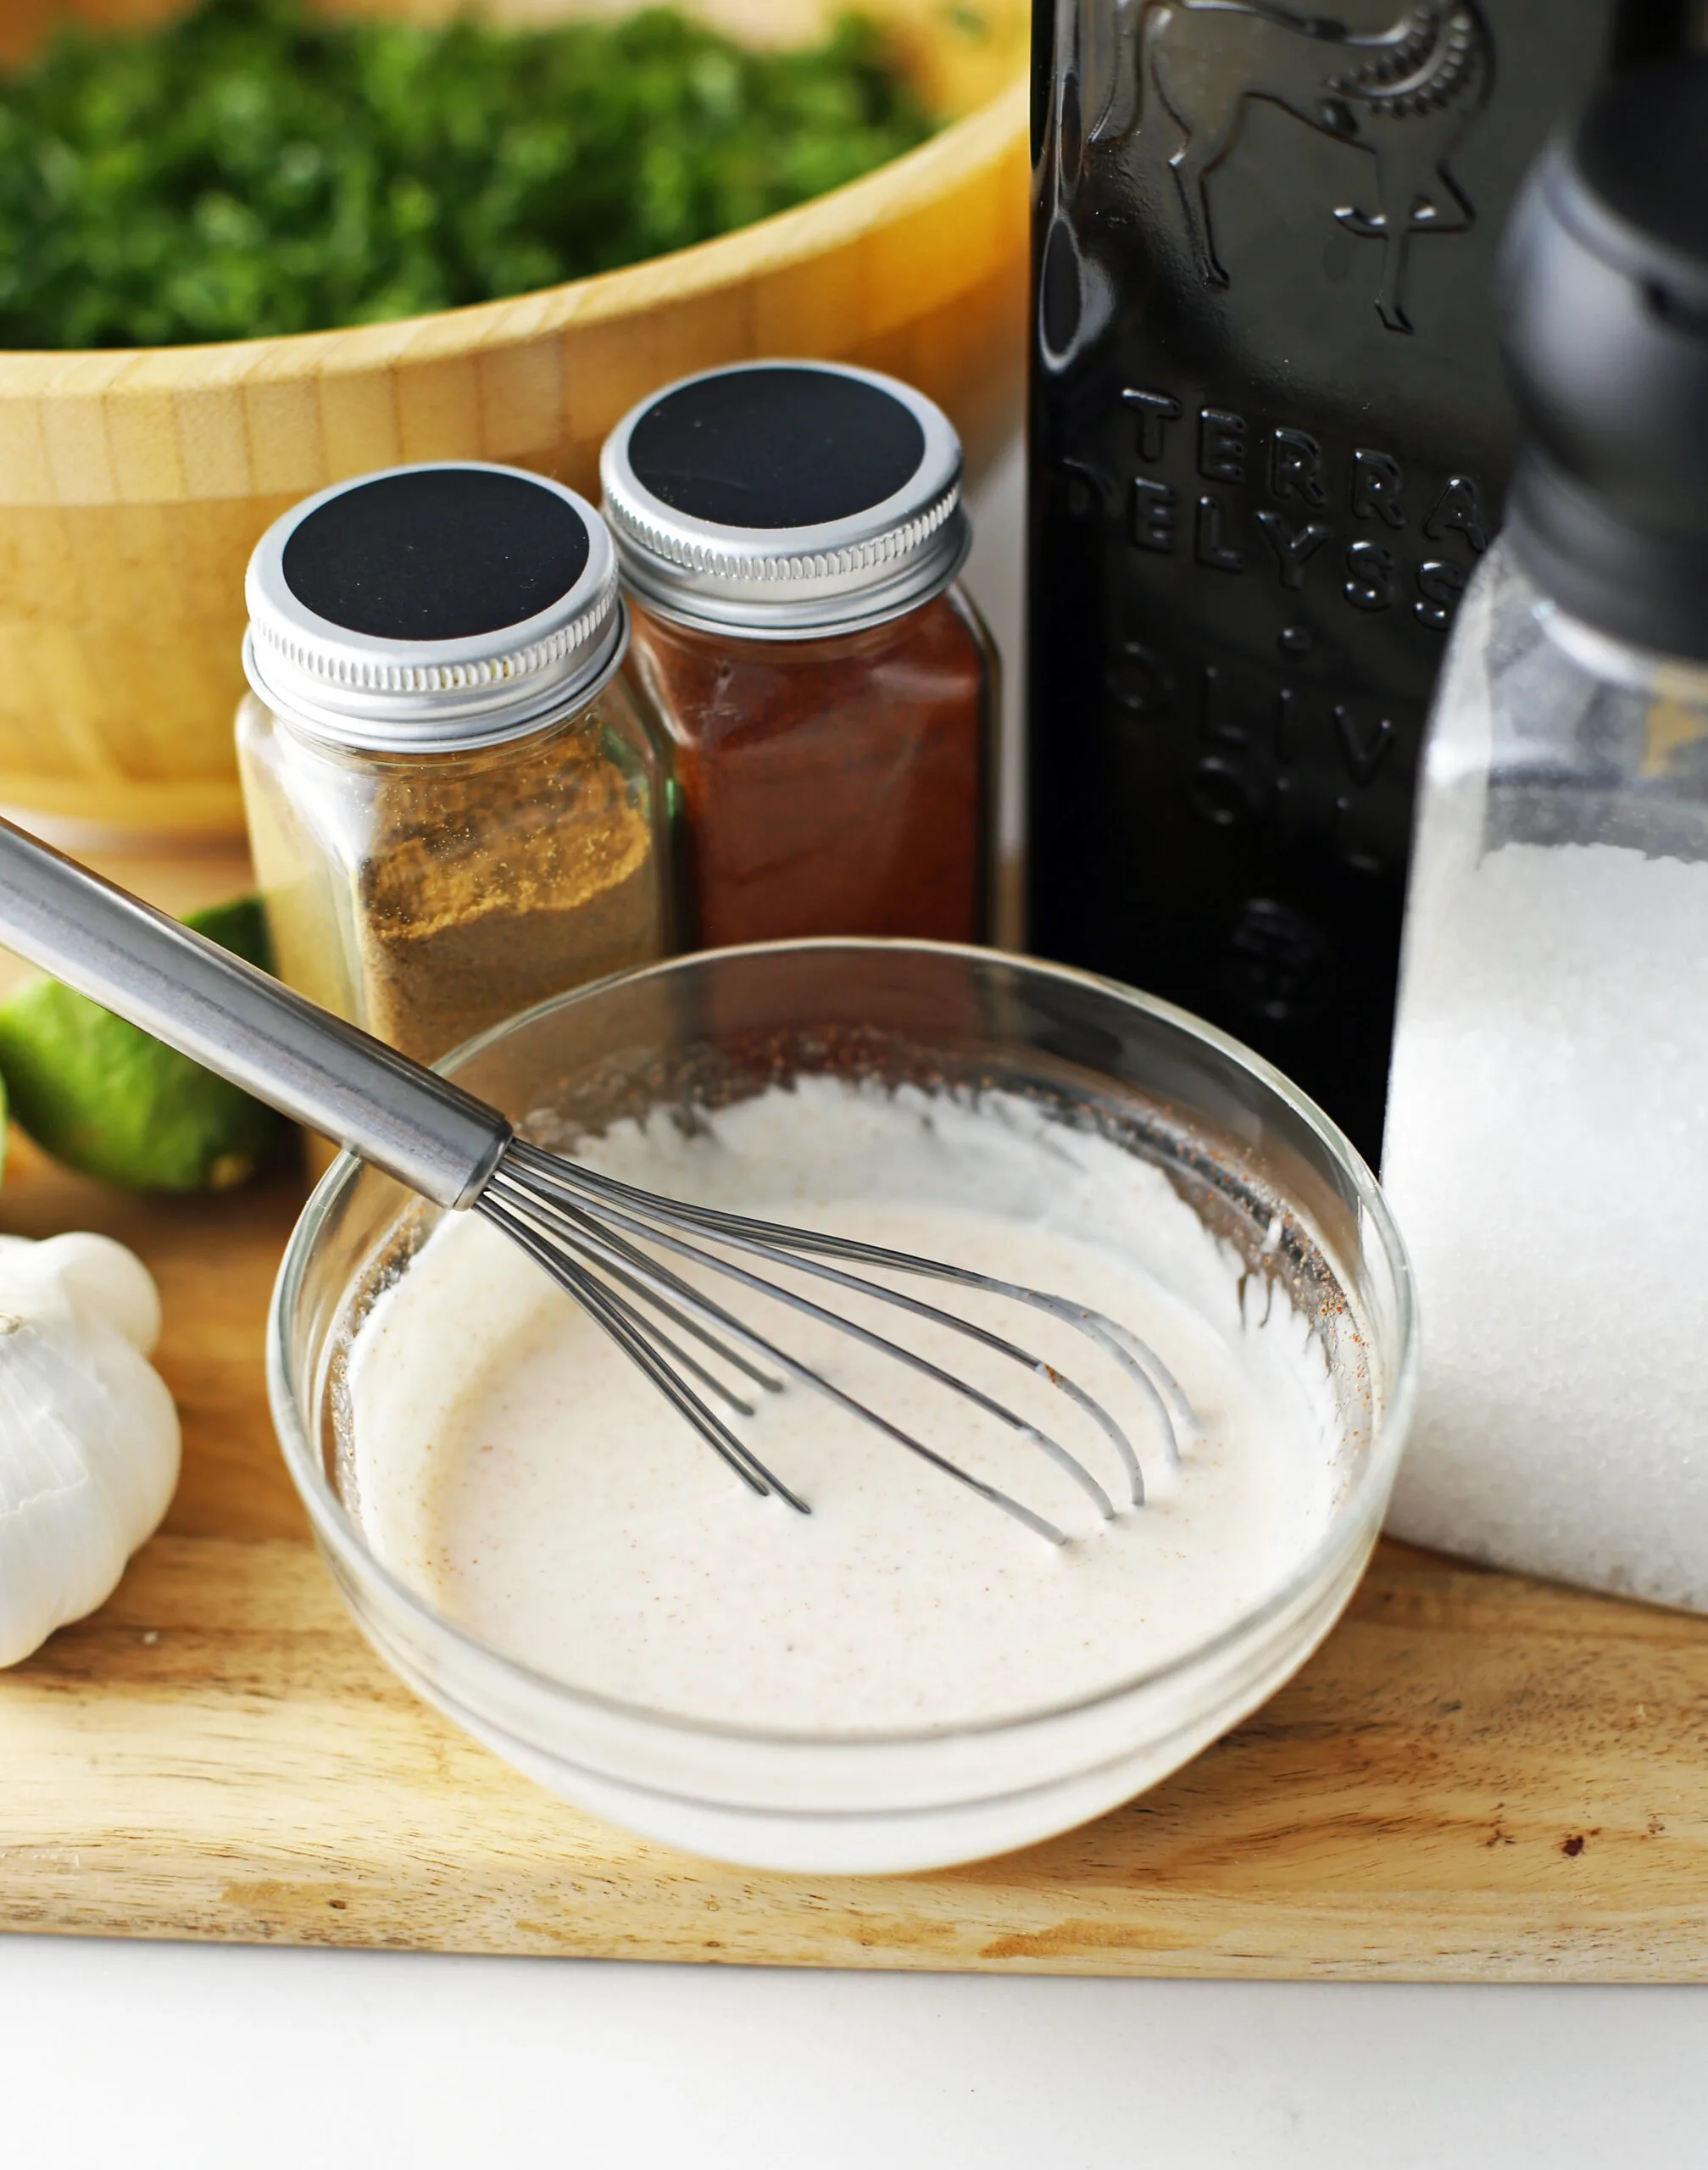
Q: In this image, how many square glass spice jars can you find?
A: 2